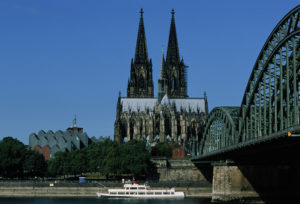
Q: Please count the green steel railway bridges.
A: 1